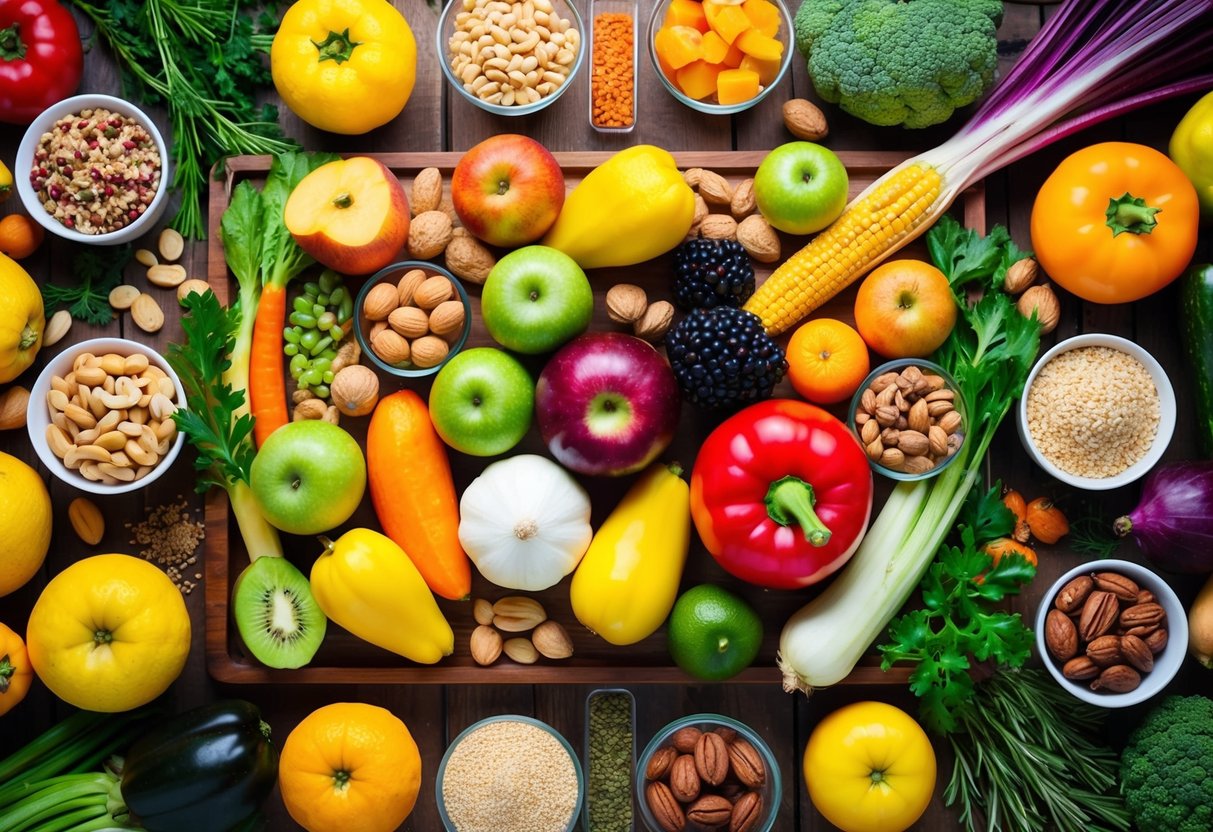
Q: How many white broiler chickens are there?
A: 0